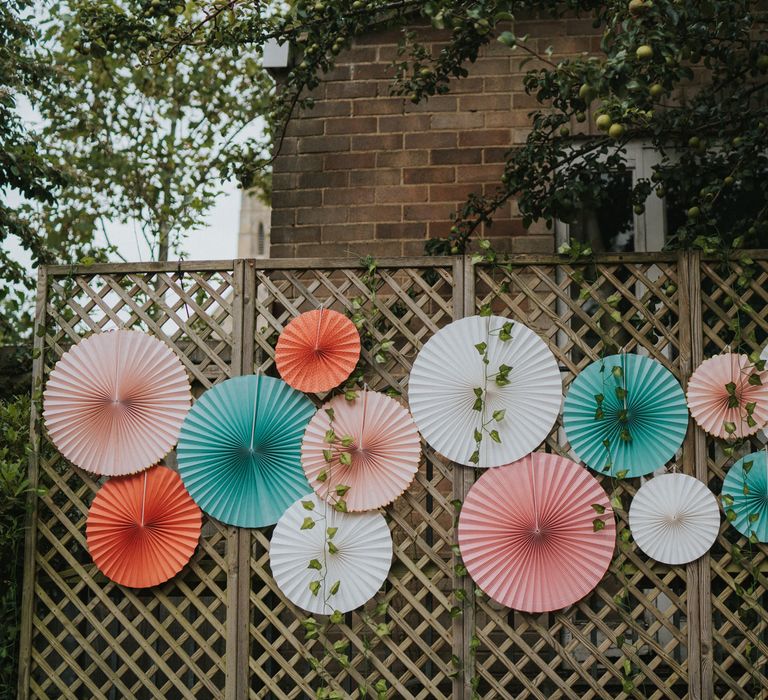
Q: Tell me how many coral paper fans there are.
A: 2